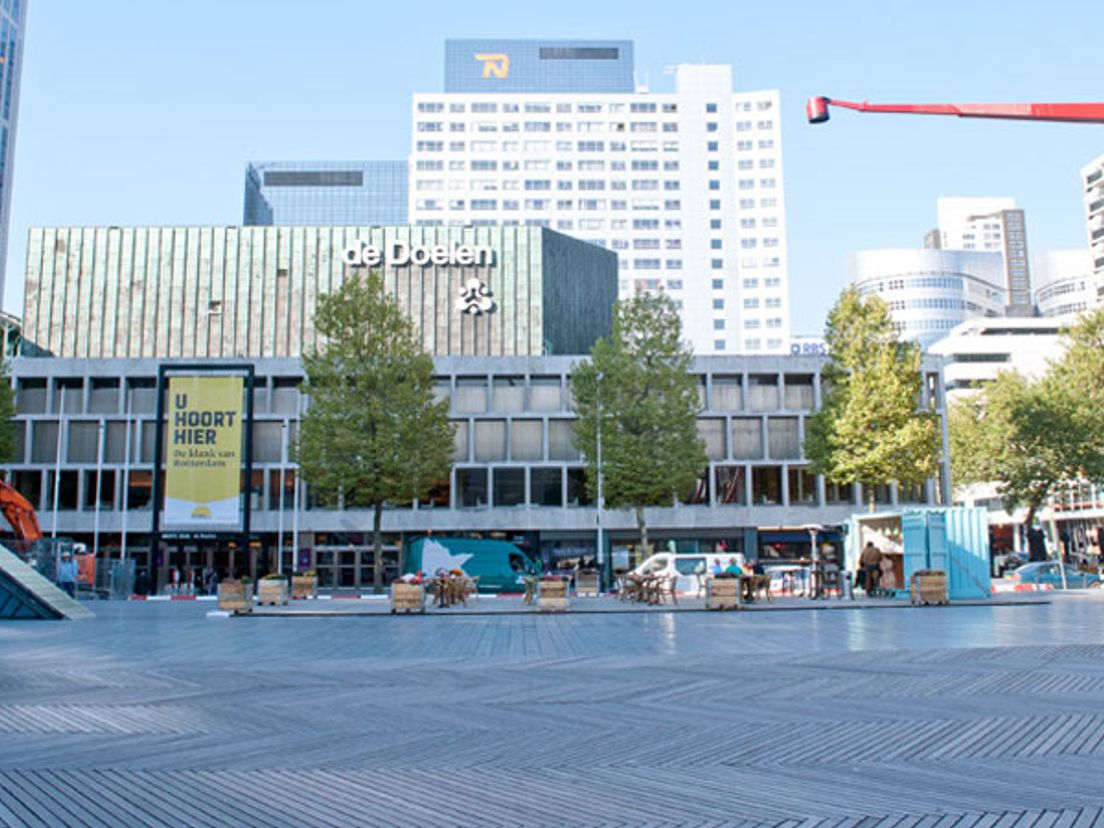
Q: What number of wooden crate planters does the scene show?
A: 8